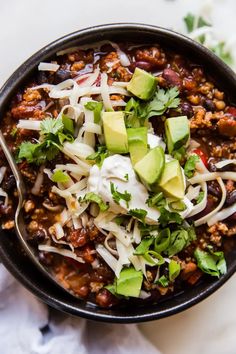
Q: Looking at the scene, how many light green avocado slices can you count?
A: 7